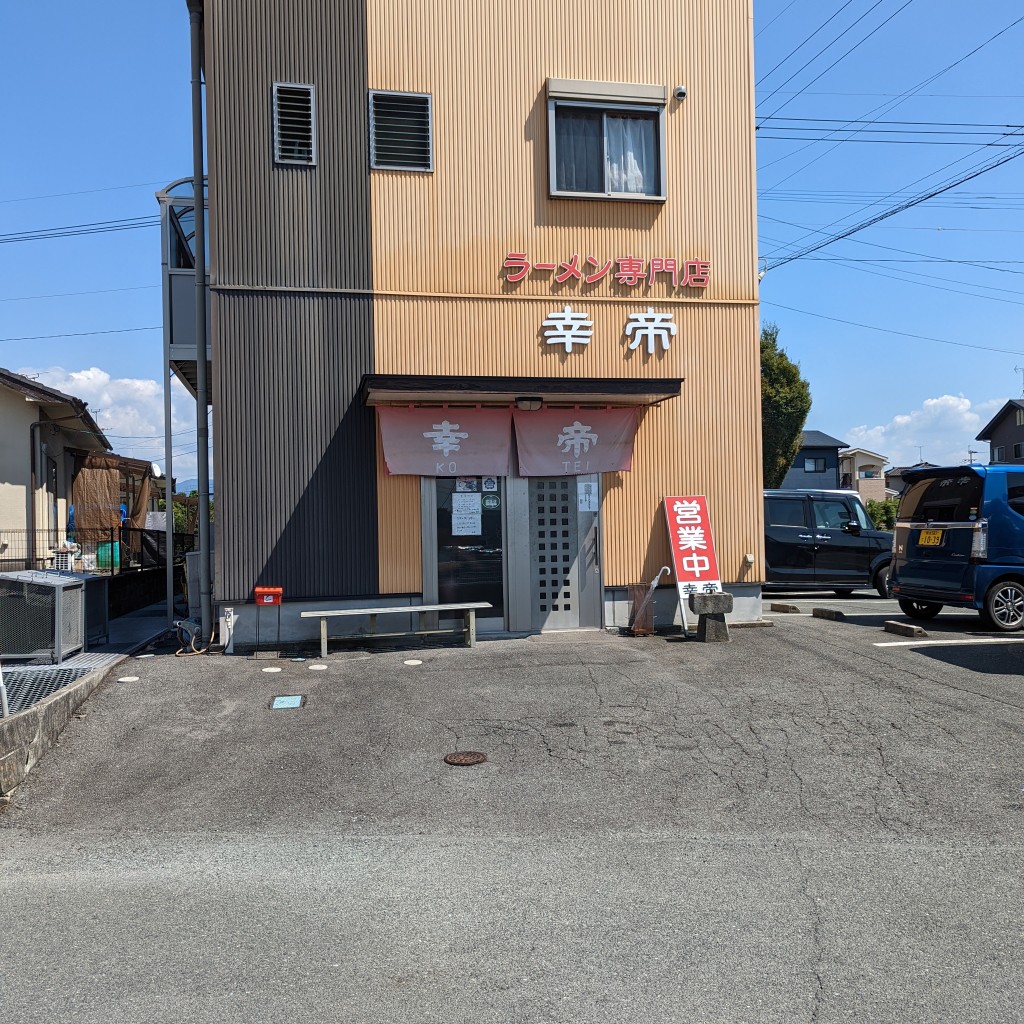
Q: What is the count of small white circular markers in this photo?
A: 4